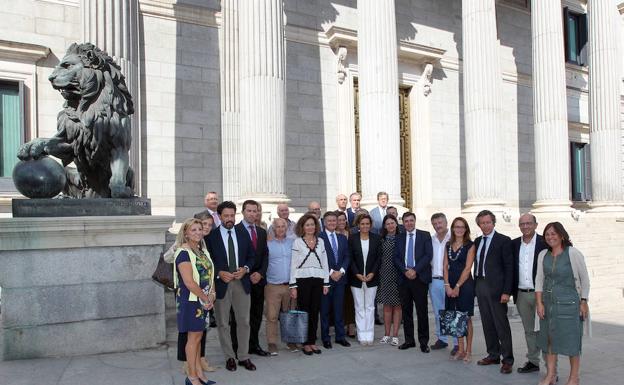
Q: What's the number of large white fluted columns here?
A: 6